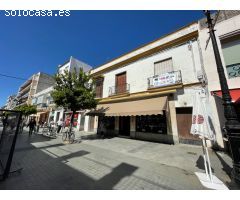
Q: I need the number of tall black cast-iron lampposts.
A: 1